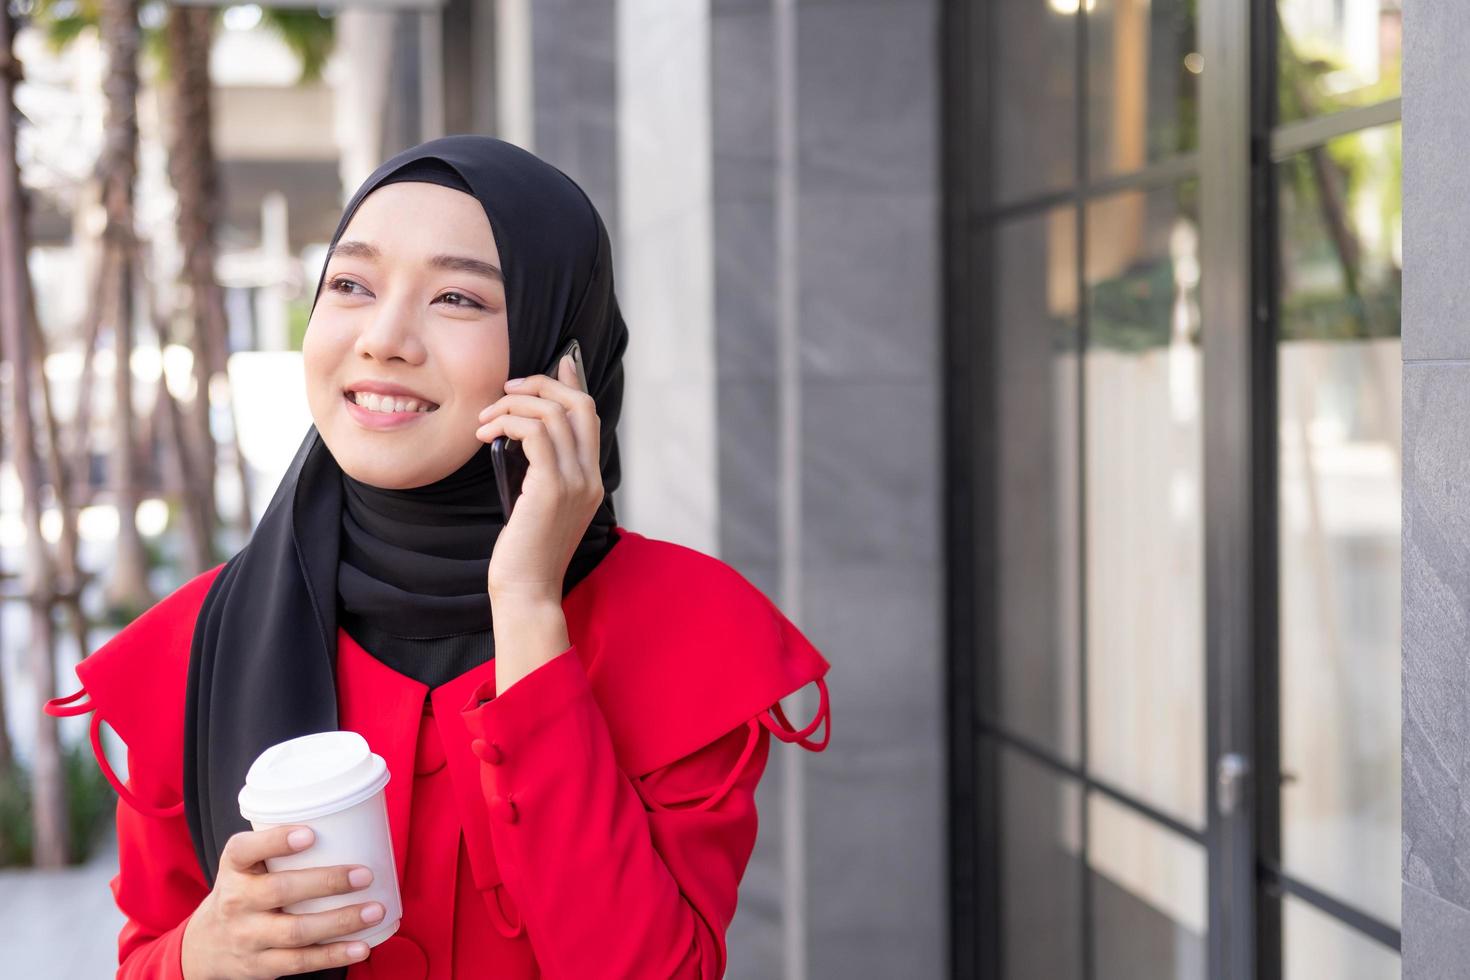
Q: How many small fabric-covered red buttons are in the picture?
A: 2